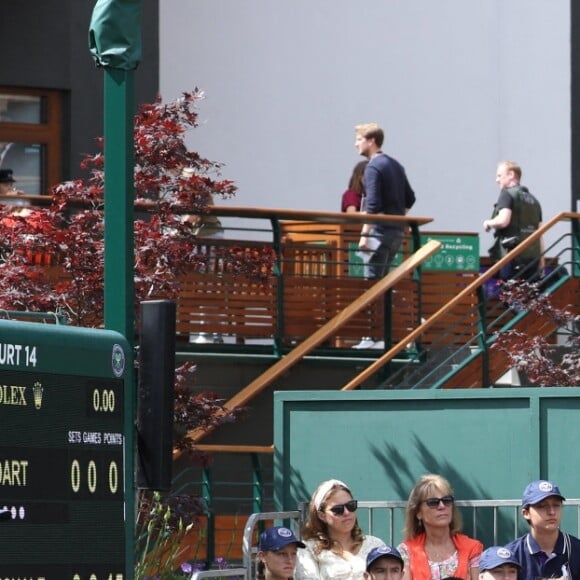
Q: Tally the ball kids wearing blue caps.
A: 4